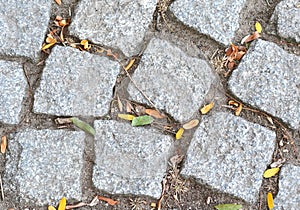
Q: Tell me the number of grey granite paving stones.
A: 12